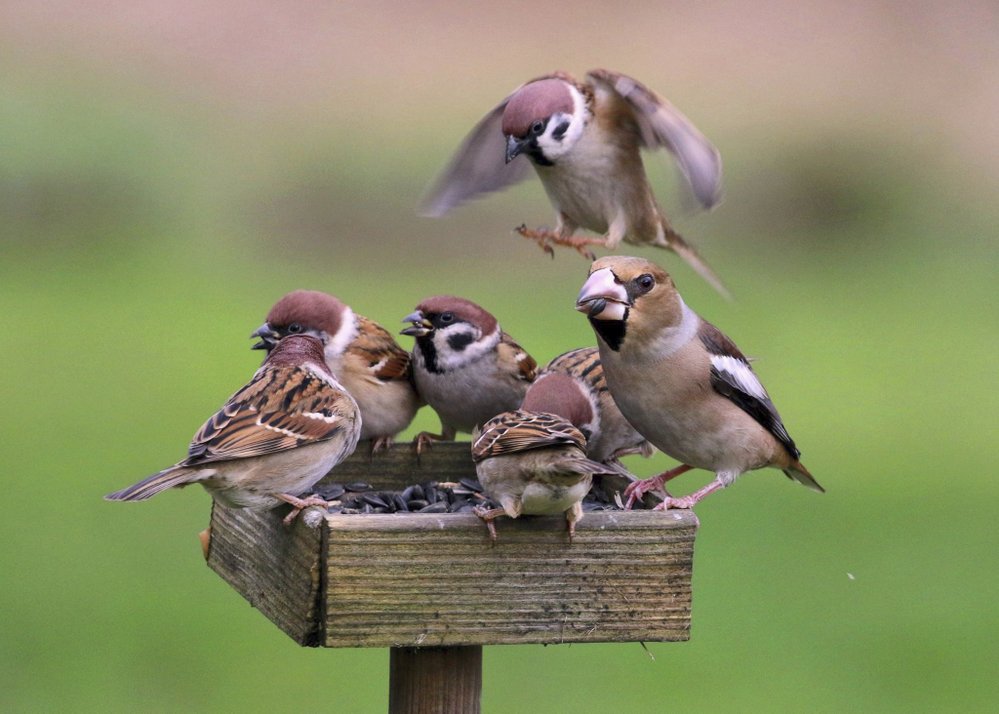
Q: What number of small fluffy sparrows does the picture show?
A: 6